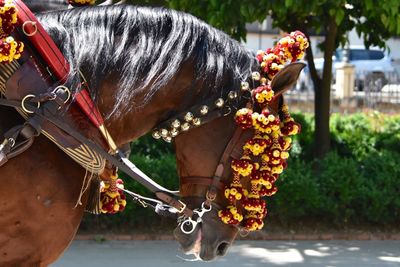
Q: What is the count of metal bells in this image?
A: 13